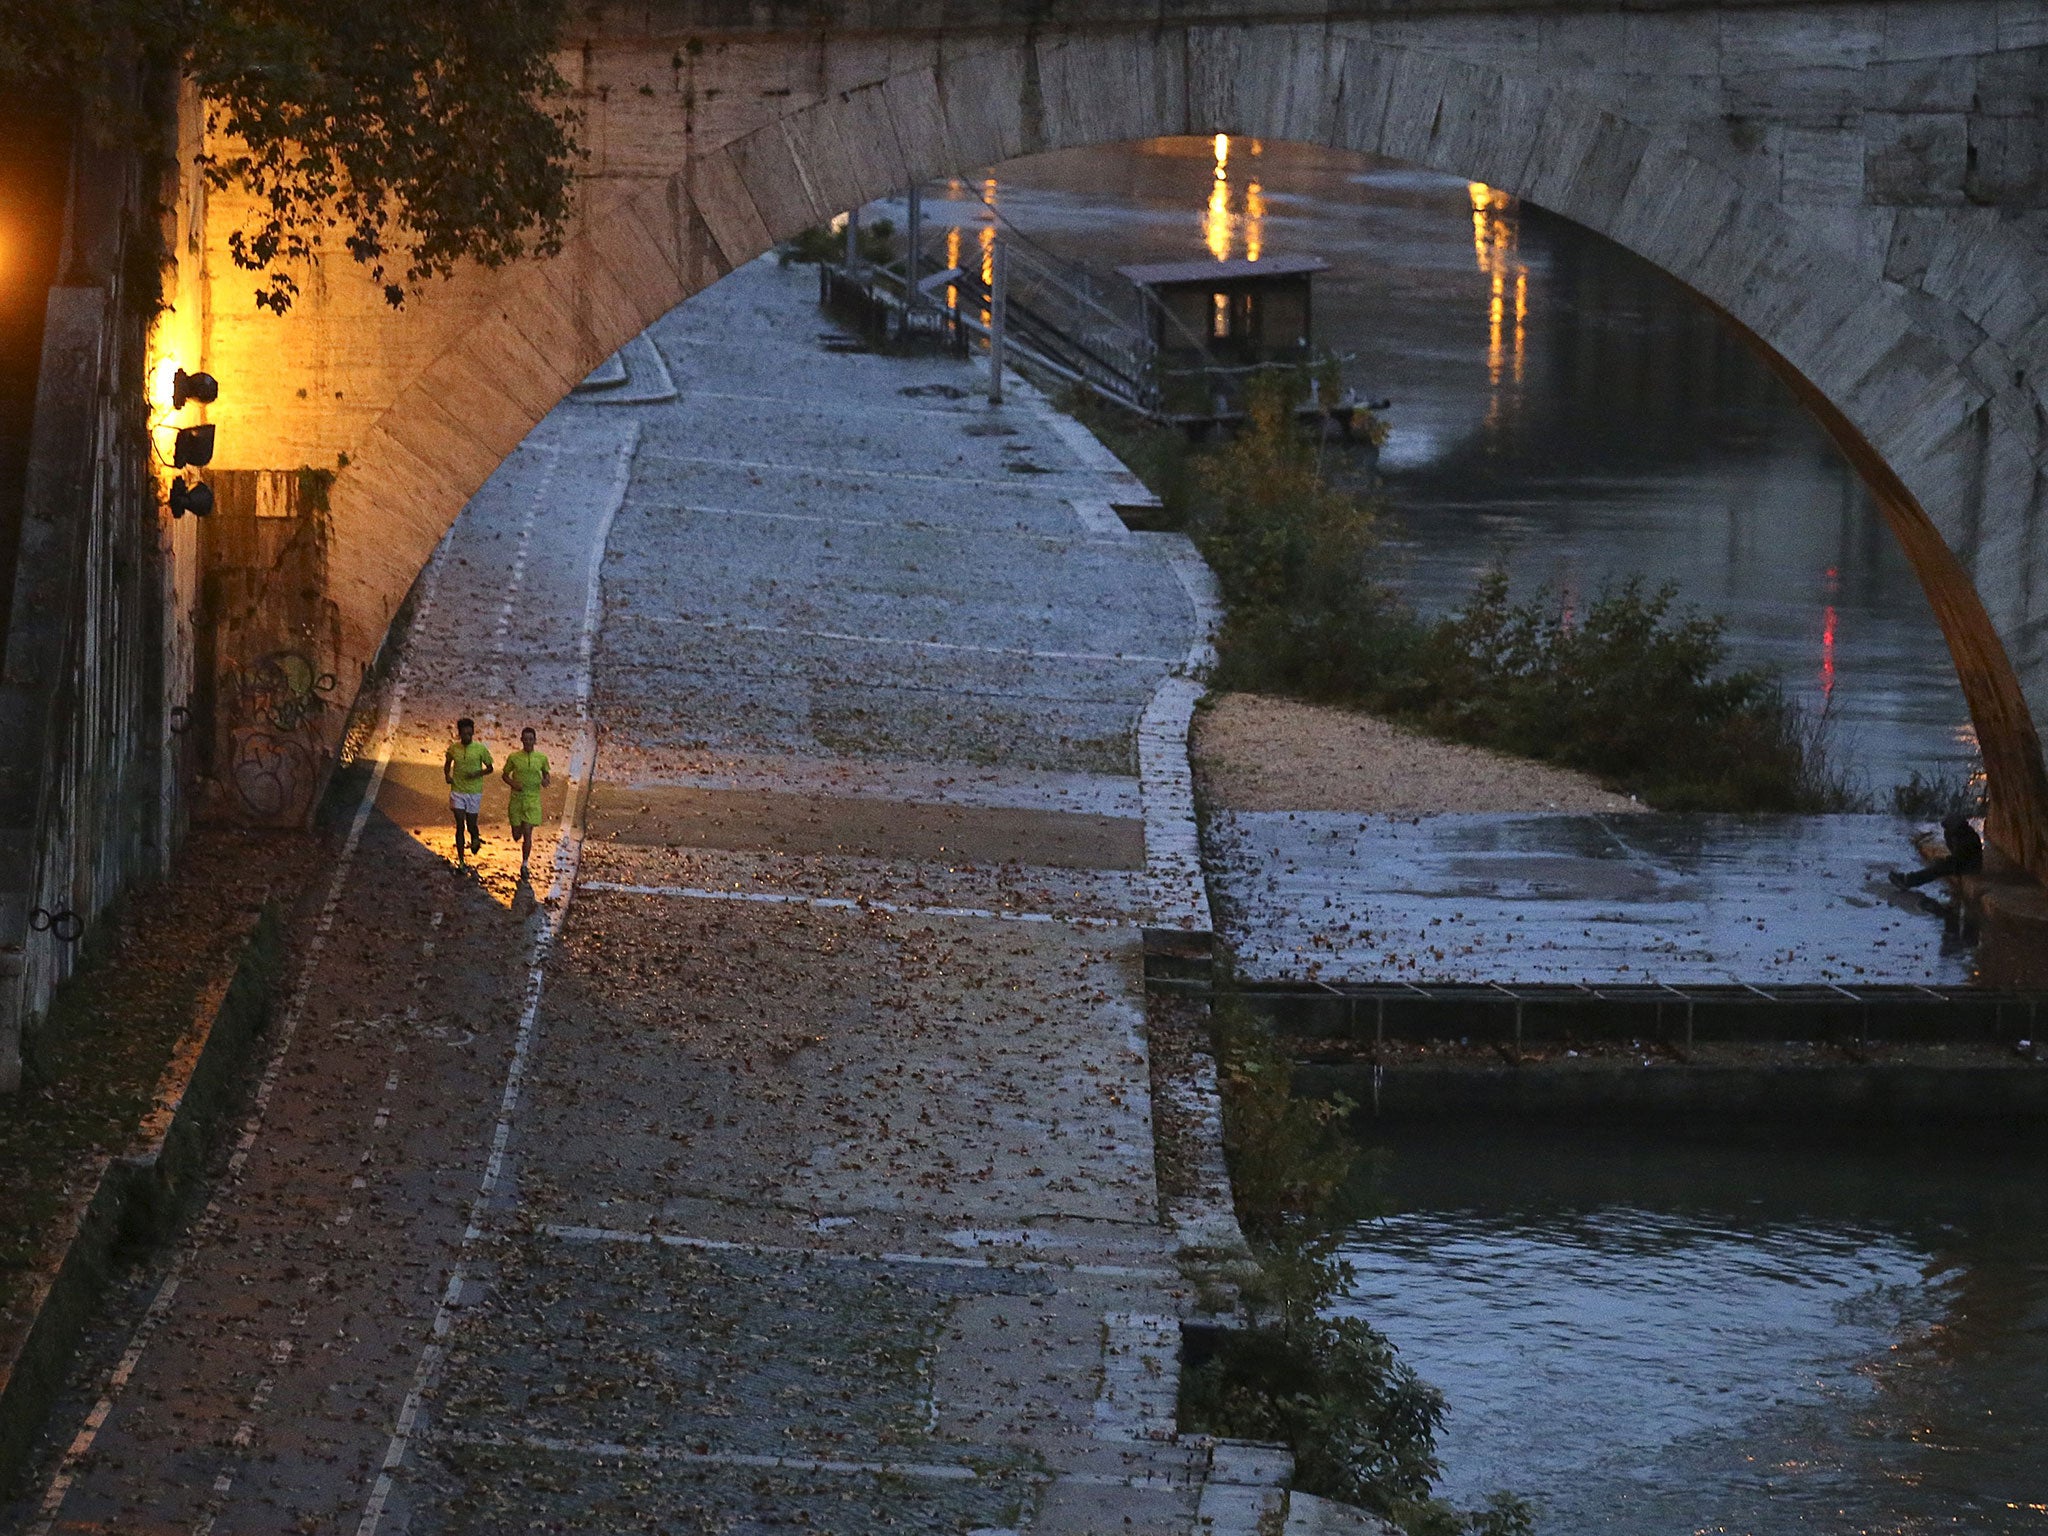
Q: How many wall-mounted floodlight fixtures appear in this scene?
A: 3